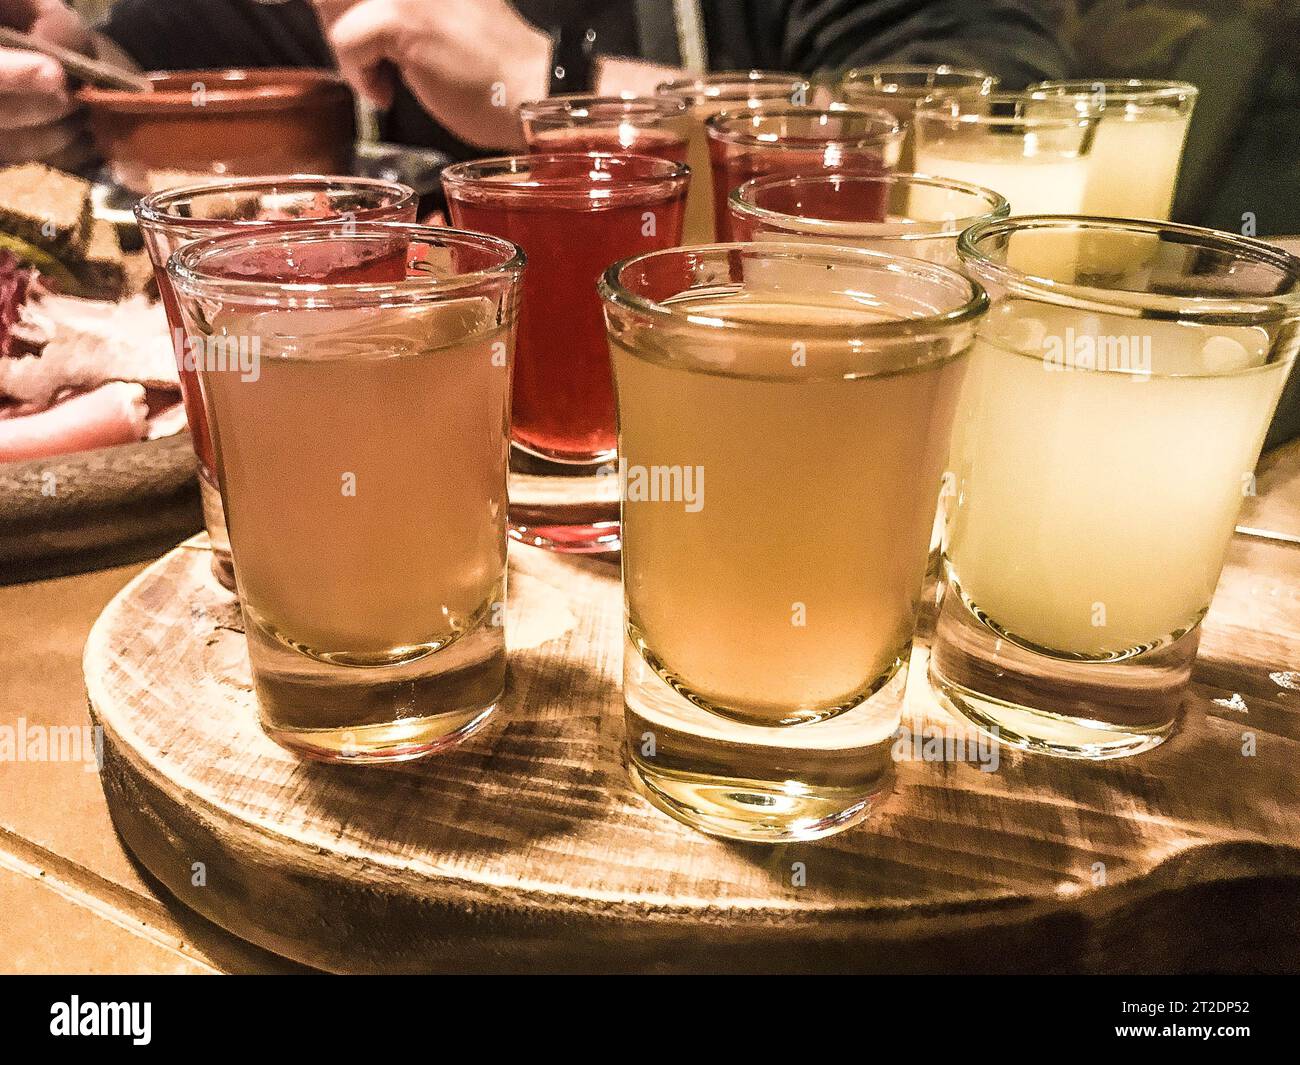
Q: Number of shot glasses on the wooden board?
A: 12